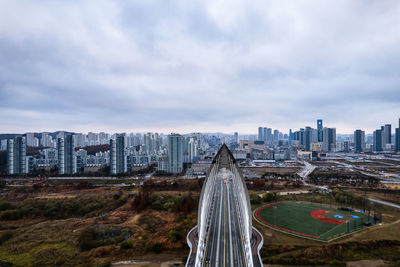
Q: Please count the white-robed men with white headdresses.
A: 0